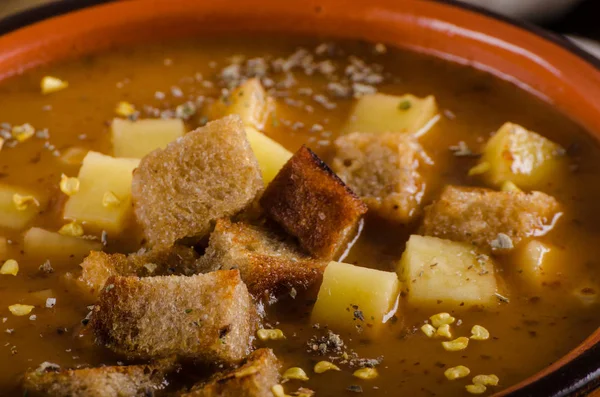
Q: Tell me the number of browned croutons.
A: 9